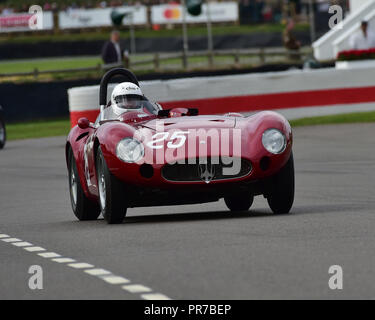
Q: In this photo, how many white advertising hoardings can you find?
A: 3